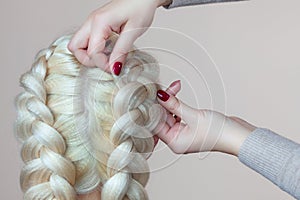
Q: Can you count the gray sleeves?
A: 2